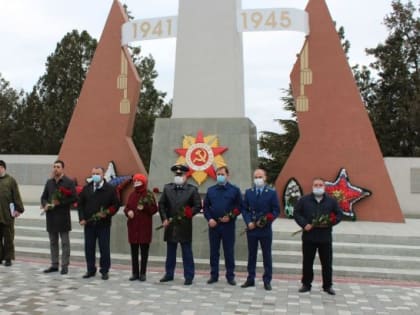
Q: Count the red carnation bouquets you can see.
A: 7